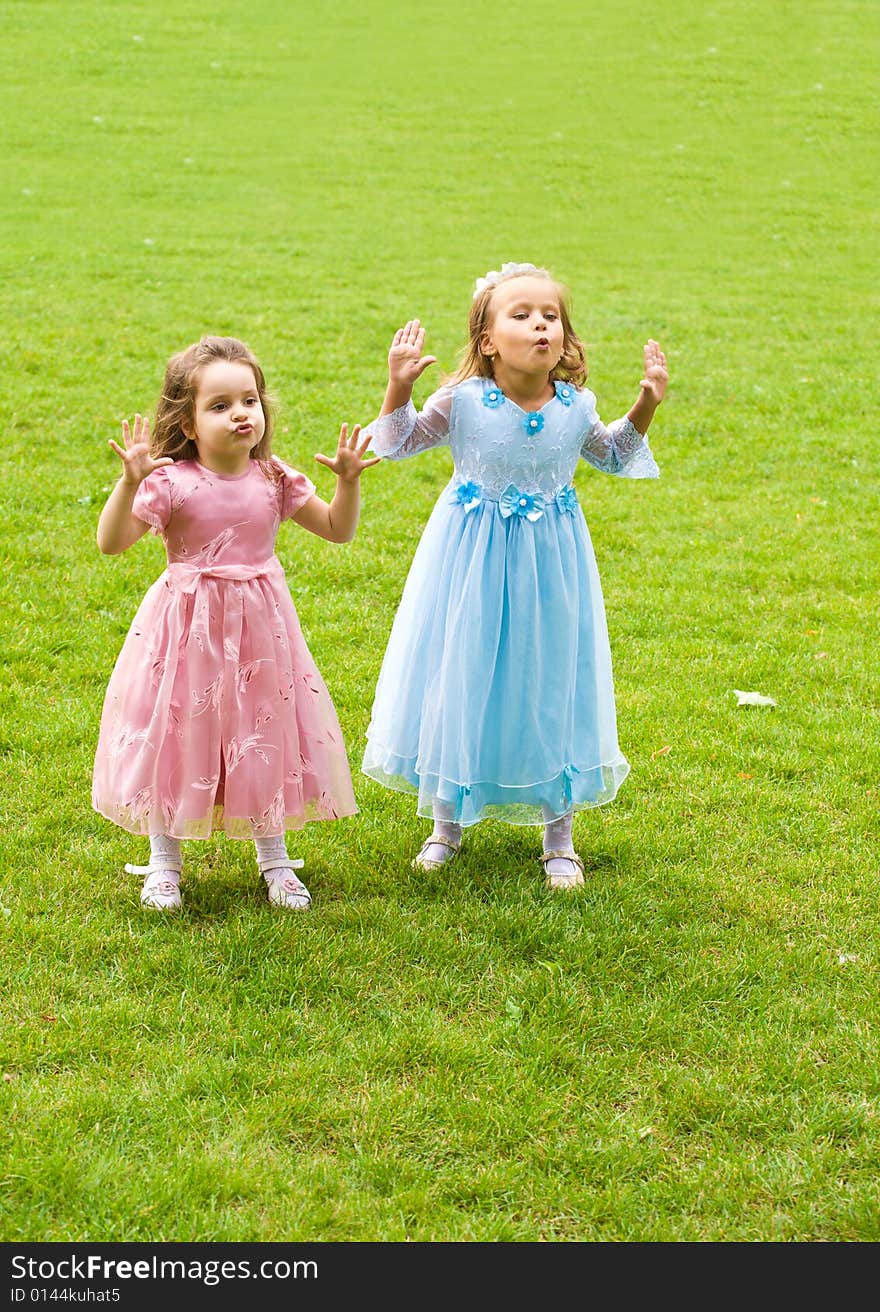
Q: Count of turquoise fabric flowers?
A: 6